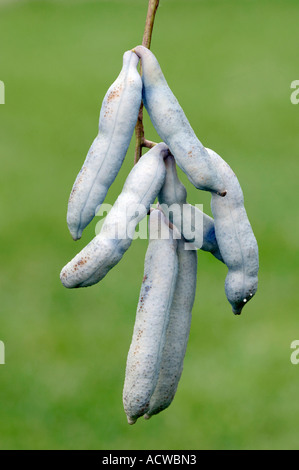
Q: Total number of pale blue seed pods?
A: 7